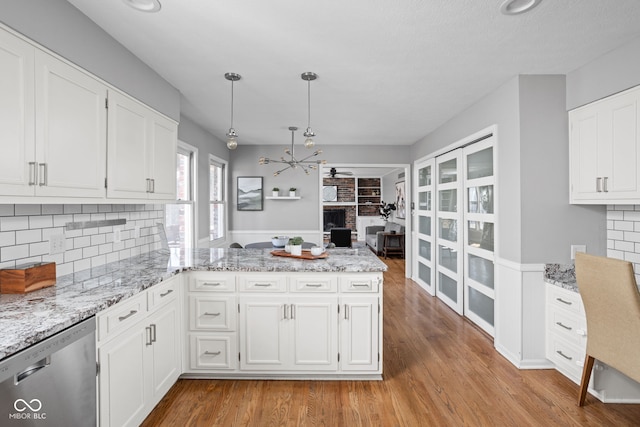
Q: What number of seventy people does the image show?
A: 0